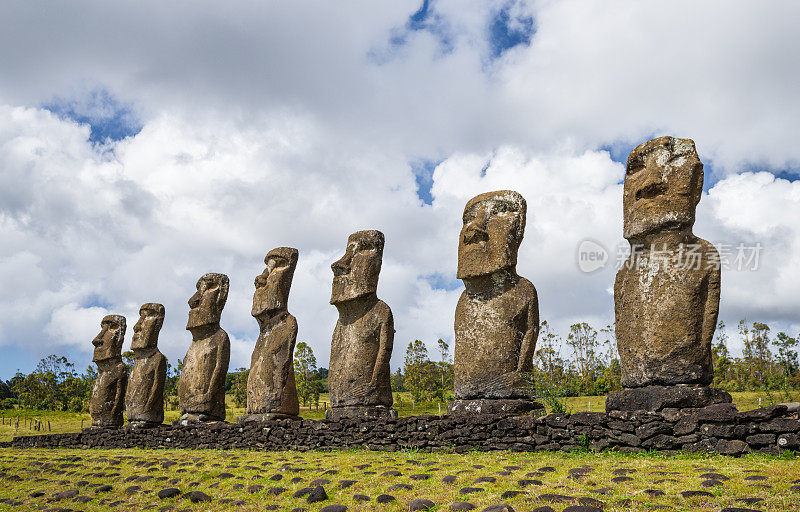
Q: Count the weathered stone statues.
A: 7